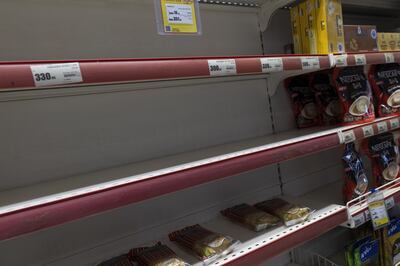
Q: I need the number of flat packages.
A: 5